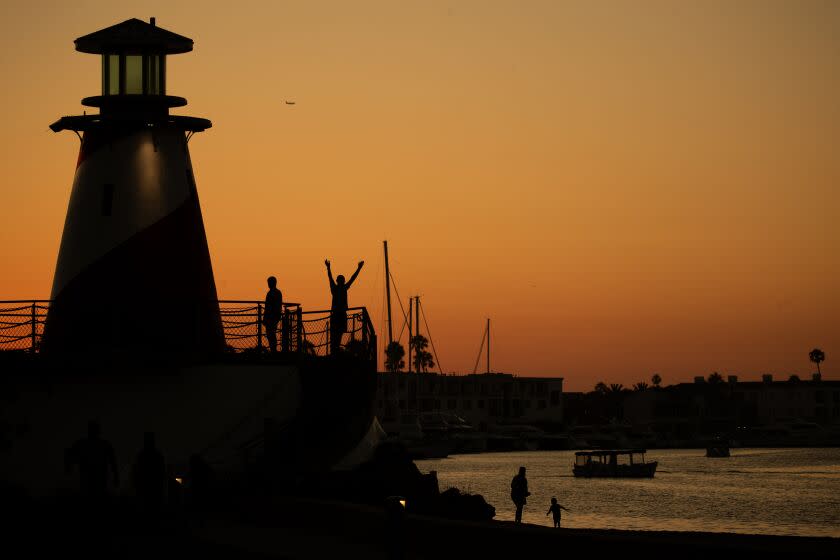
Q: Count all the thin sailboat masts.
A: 4